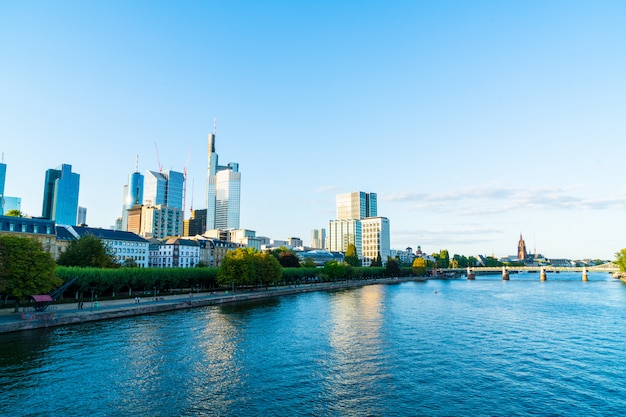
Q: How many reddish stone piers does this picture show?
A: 4